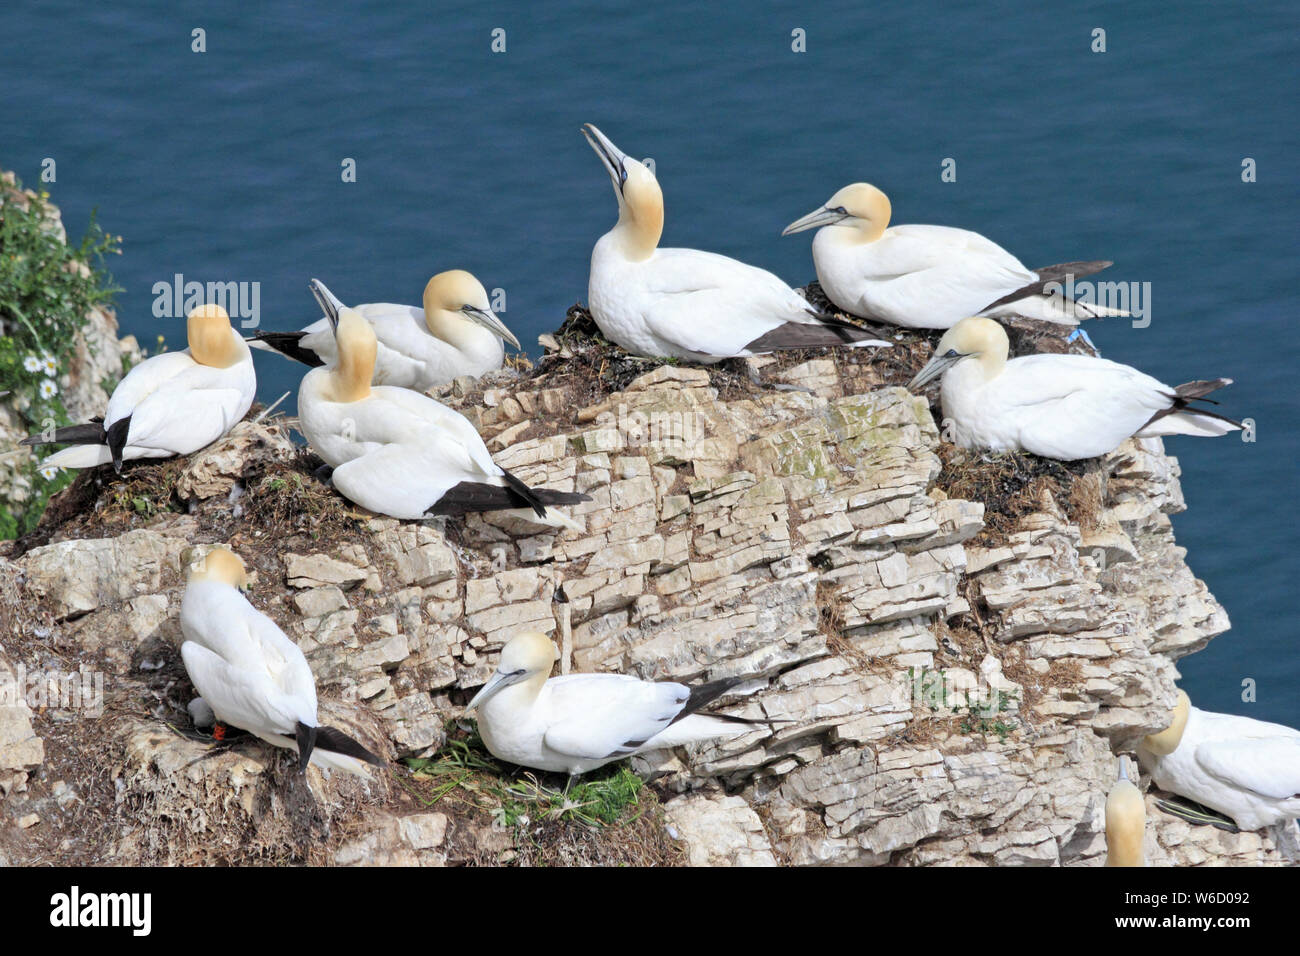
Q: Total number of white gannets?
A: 10